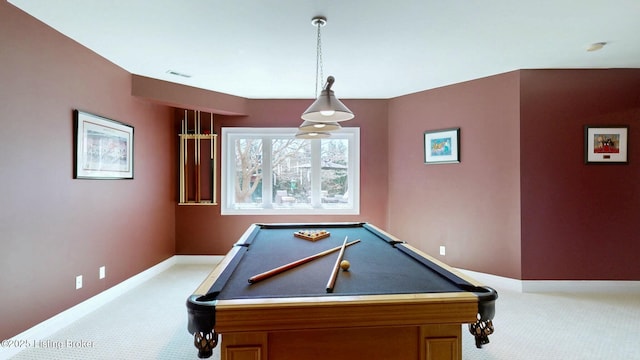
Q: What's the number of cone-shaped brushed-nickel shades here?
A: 3